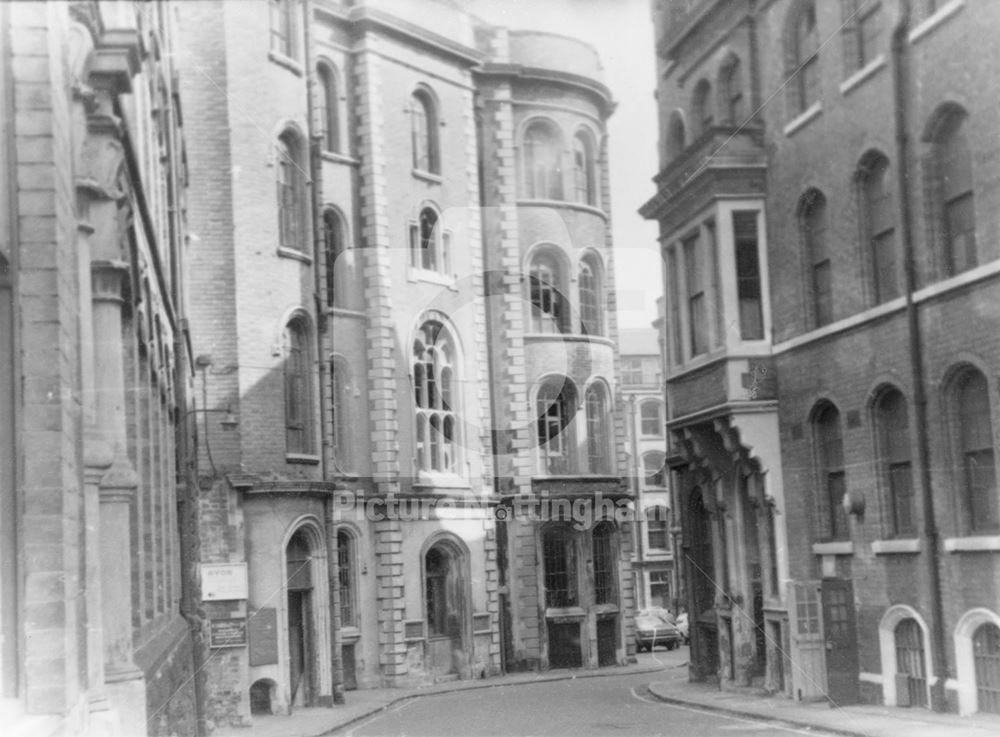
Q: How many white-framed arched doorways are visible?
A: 2